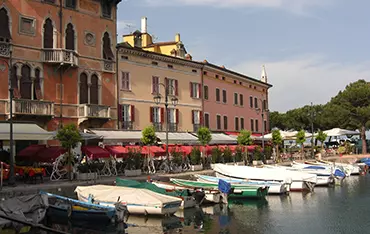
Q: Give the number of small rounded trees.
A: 7